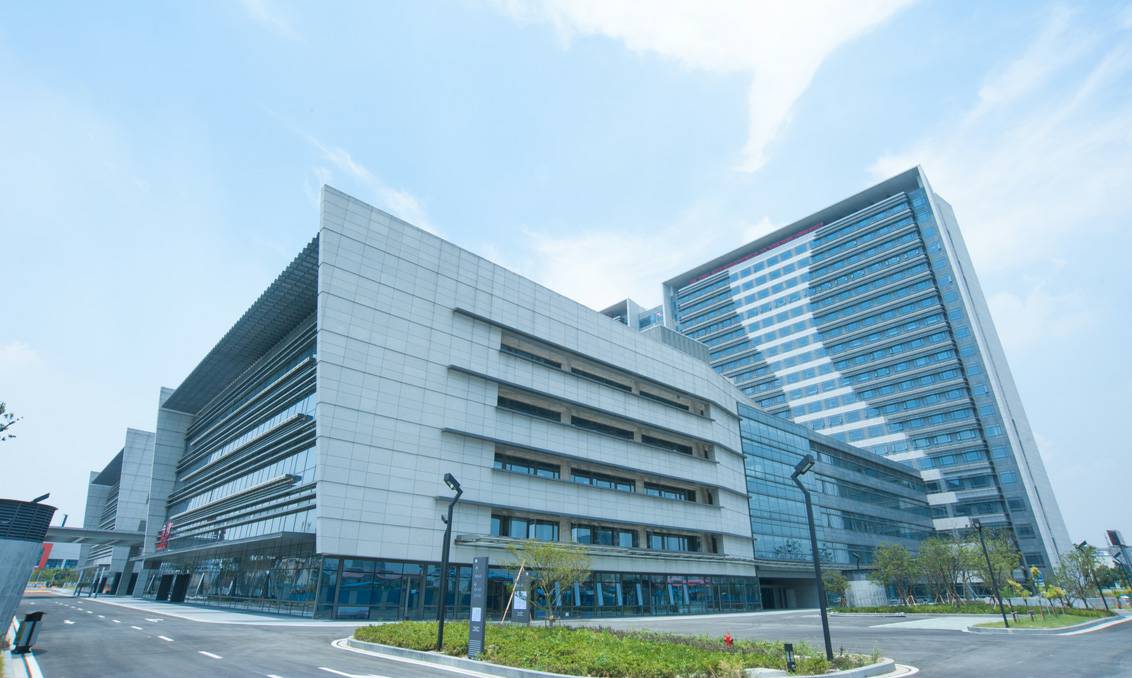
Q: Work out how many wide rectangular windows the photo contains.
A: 12